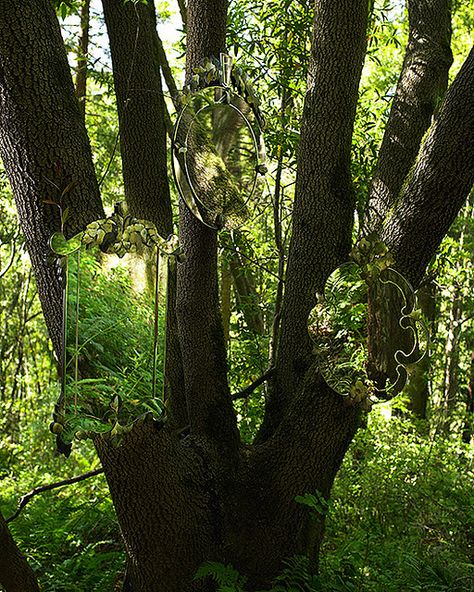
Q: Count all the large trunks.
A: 6